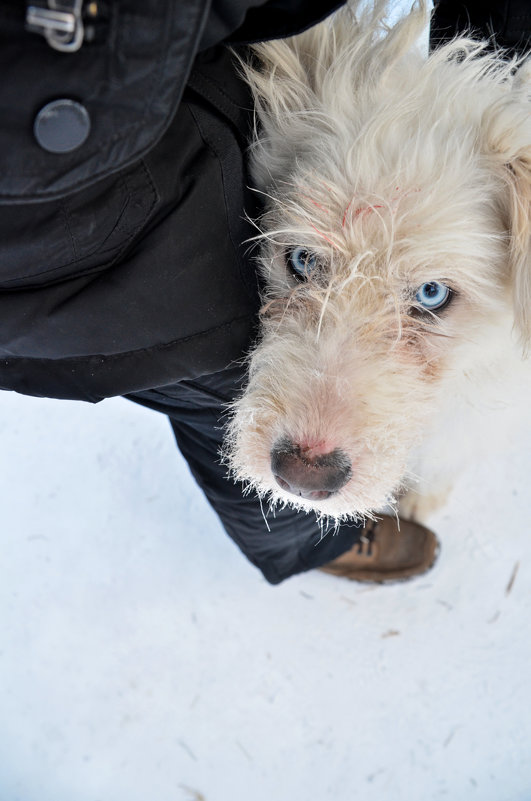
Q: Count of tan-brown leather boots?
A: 1